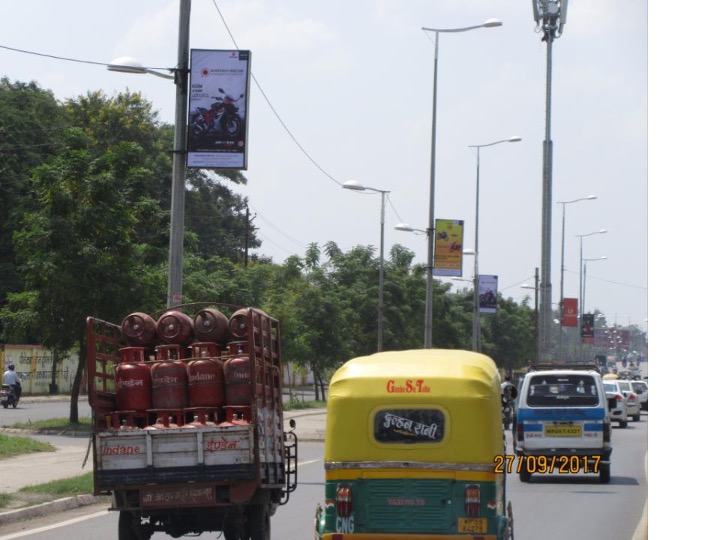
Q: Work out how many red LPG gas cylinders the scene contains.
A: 12